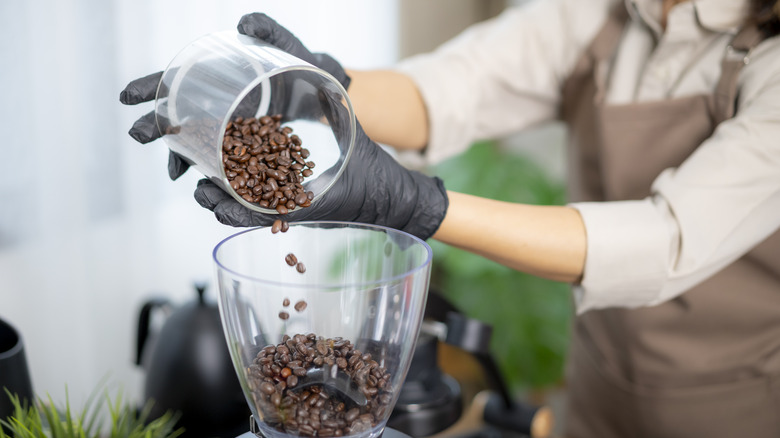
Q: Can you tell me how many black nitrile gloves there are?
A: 2